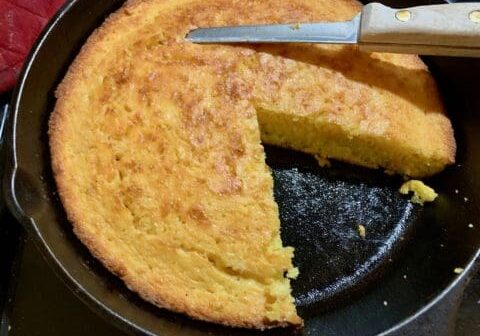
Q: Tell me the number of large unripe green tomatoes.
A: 0